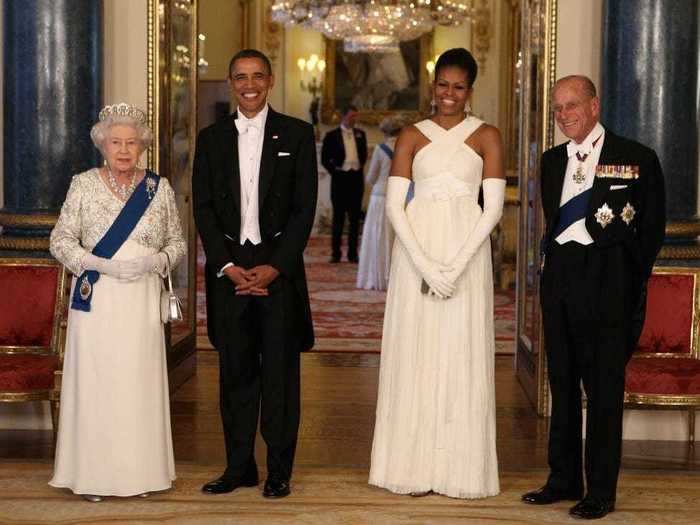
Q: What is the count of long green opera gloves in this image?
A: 0